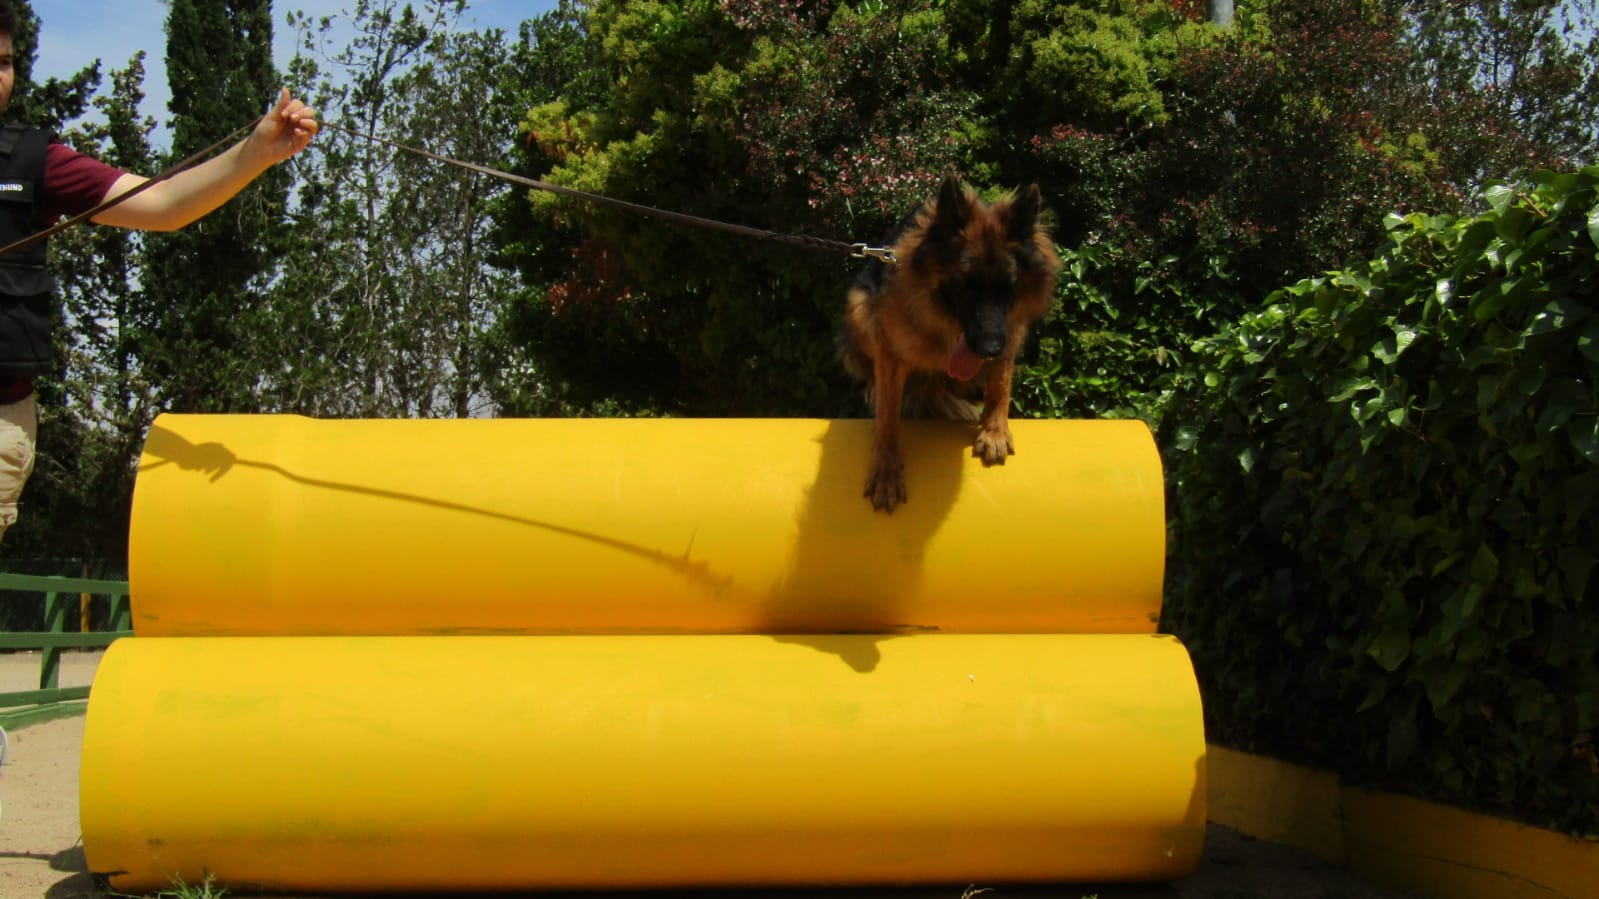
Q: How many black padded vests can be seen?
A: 1